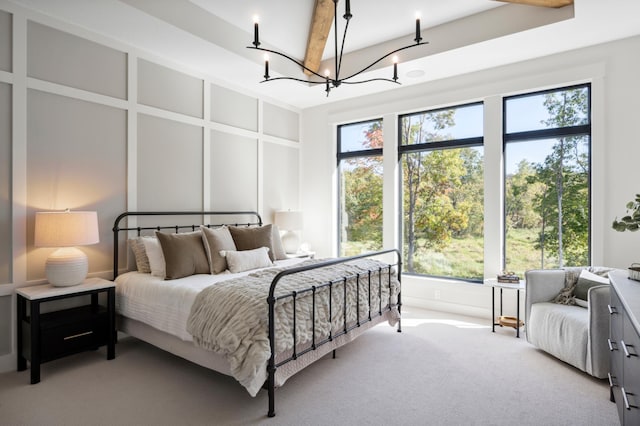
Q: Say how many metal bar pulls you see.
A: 6